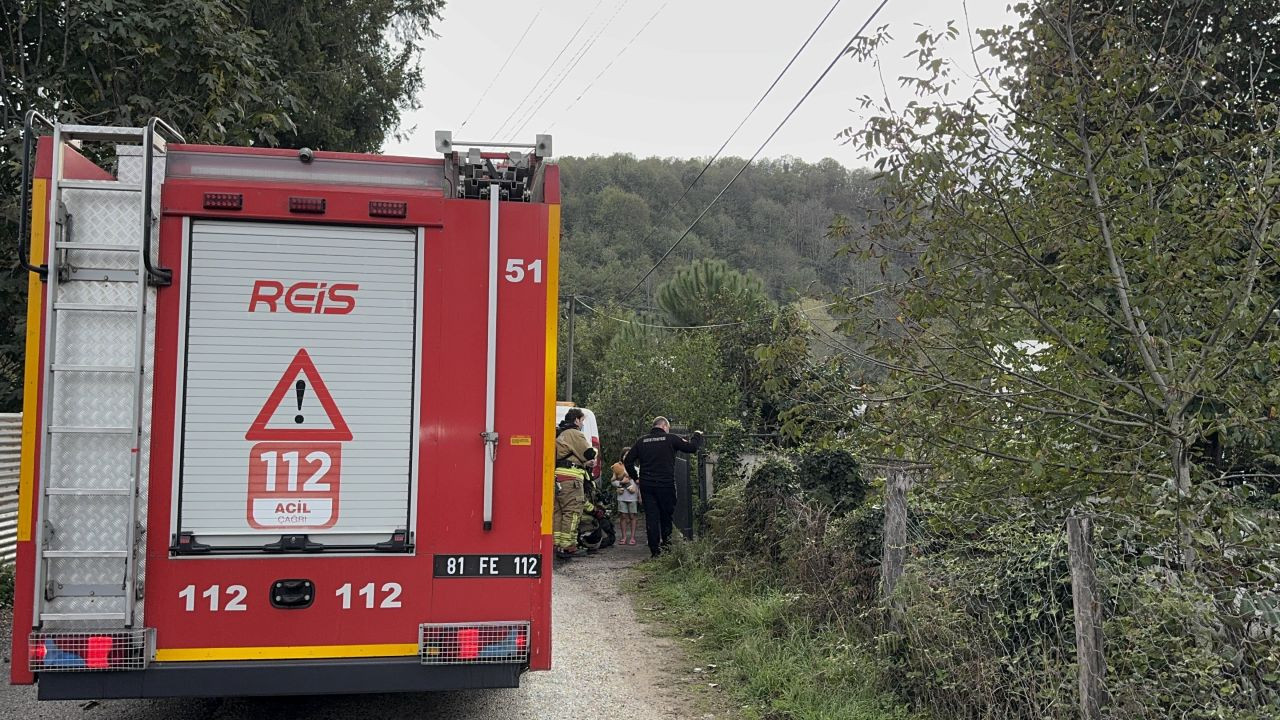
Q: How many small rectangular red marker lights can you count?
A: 3